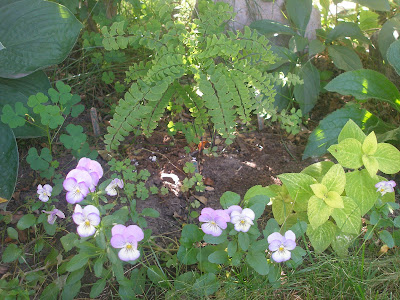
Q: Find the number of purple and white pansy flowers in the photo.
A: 11